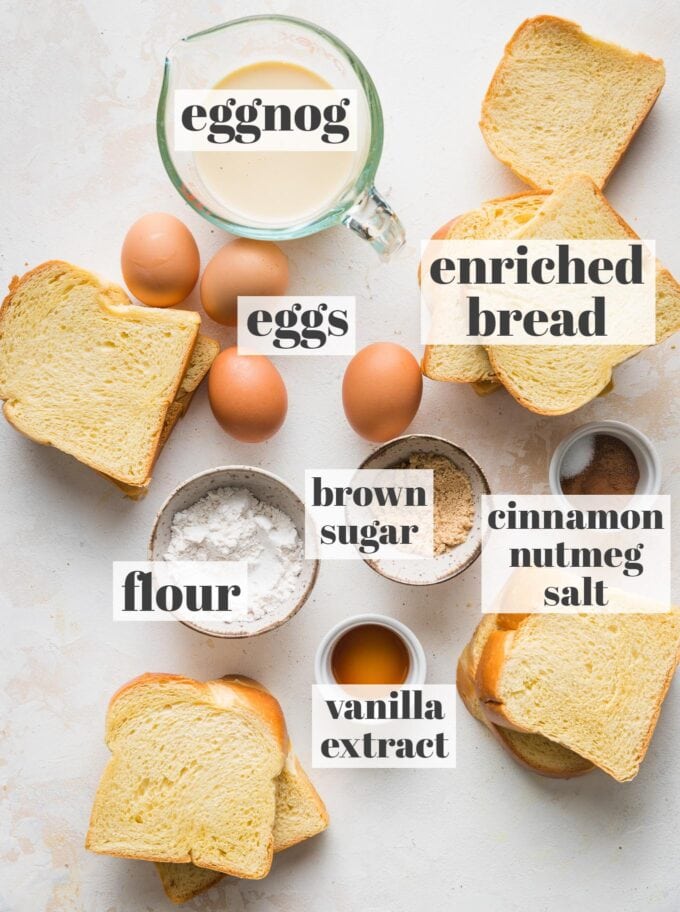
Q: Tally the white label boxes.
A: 7